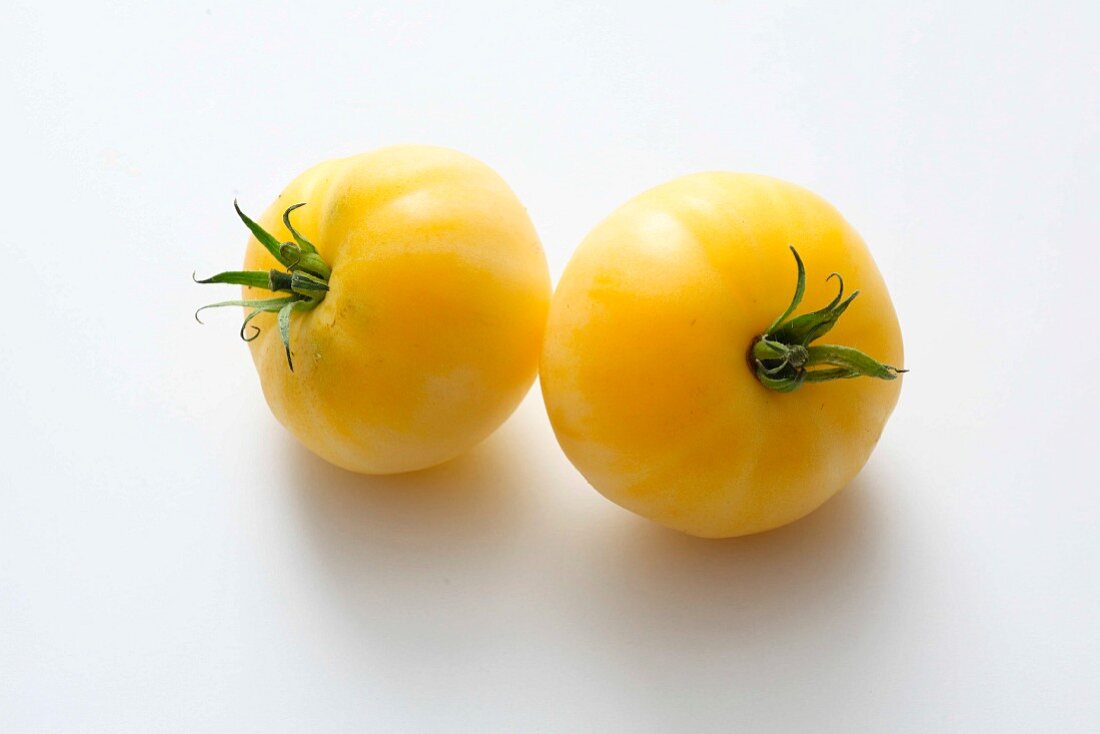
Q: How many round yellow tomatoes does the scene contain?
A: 2